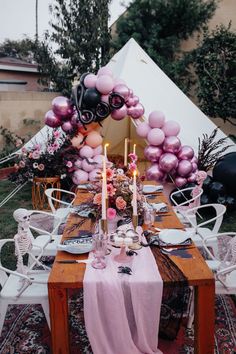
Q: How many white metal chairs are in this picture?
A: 6